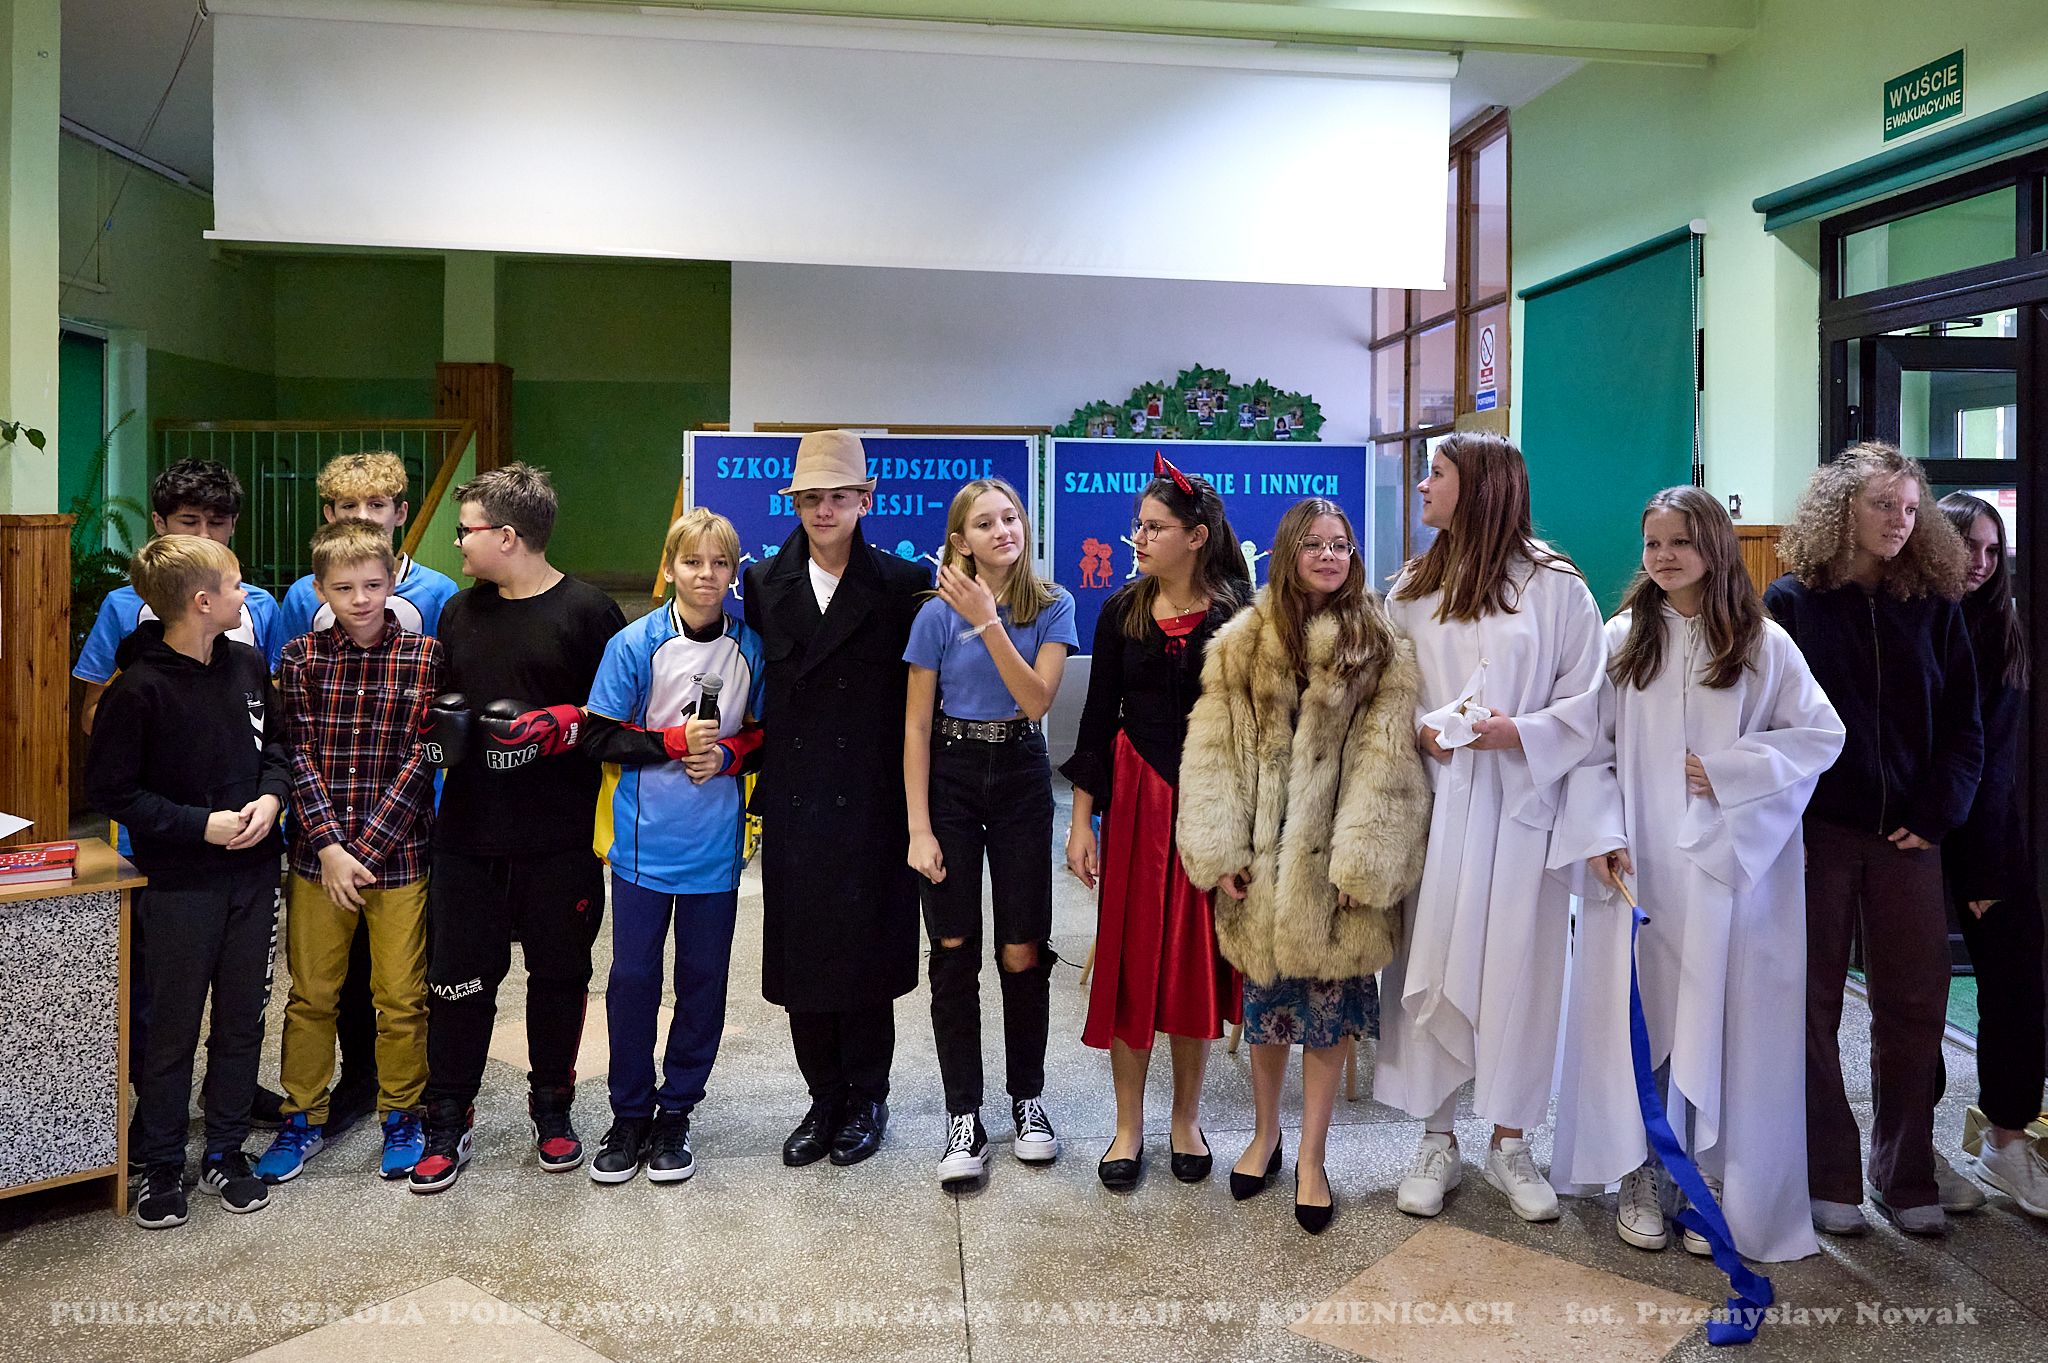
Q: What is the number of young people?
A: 14